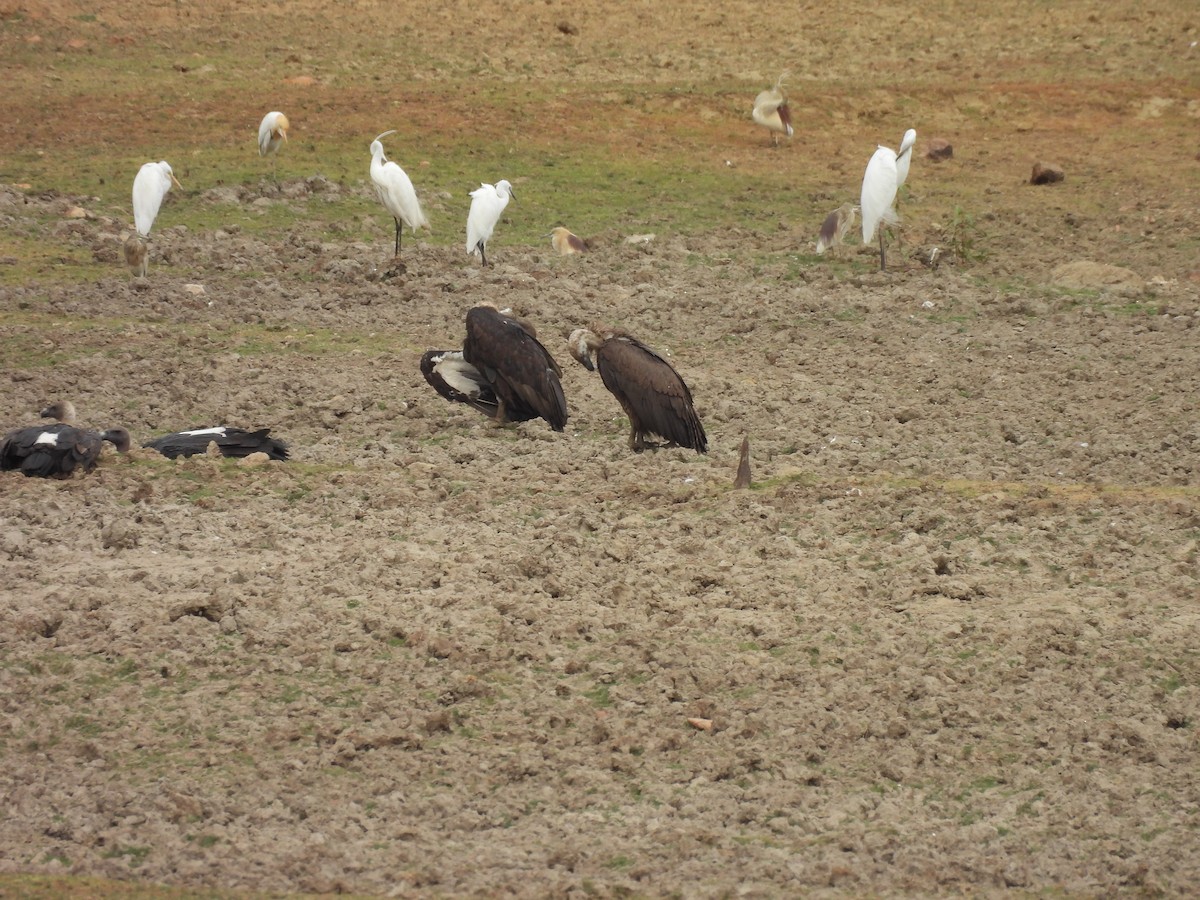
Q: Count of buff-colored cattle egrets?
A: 1